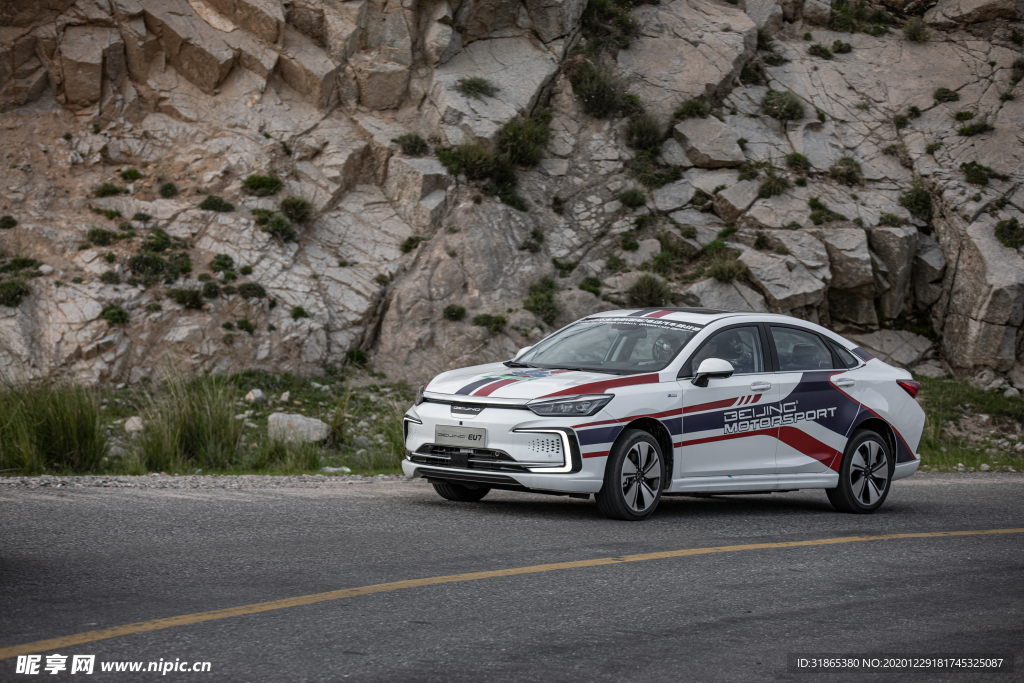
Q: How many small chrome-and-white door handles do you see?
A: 2